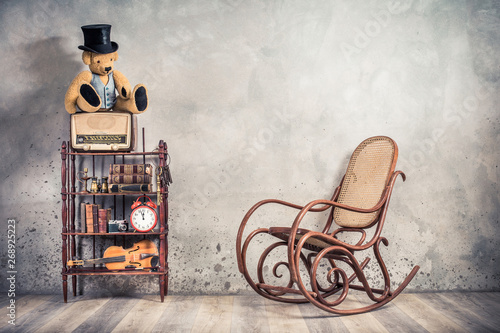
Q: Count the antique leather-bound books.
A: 7